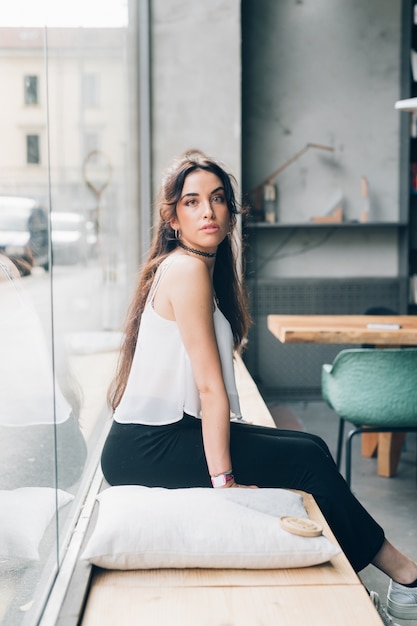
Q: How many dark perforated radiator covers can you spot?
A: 1